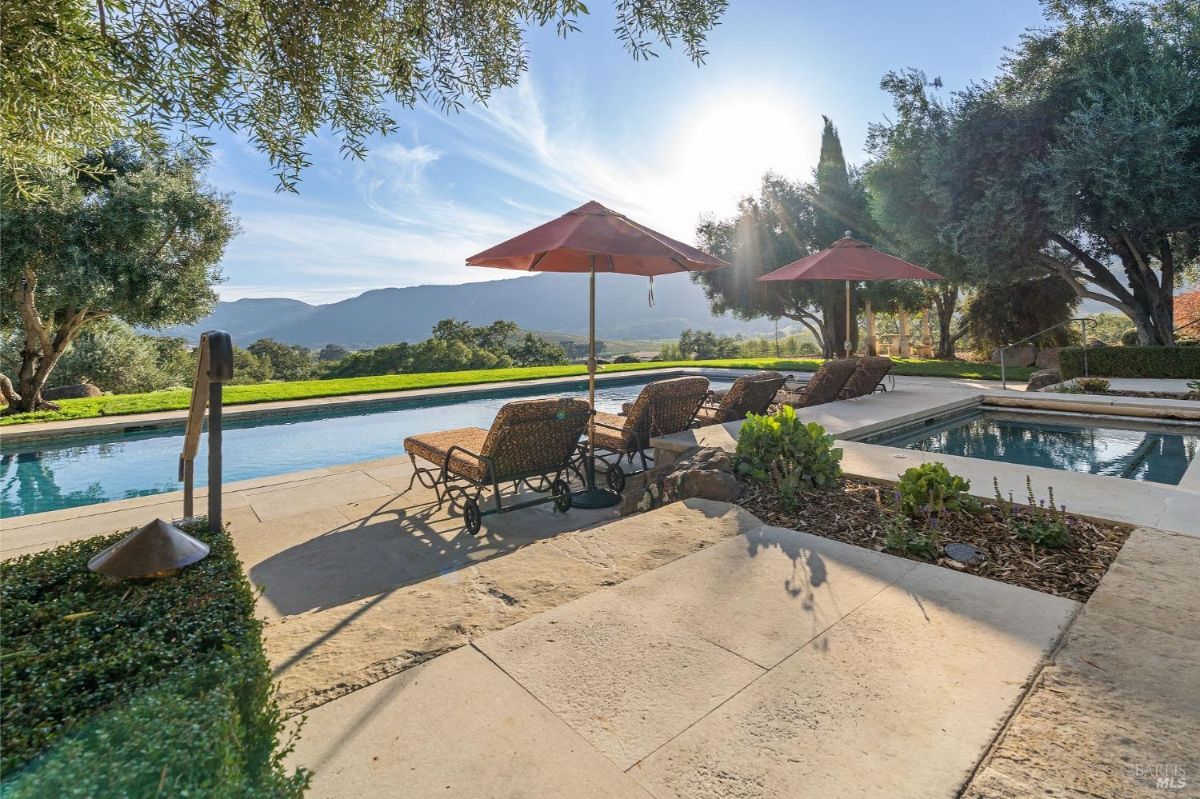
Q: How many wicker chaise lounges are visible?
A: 5